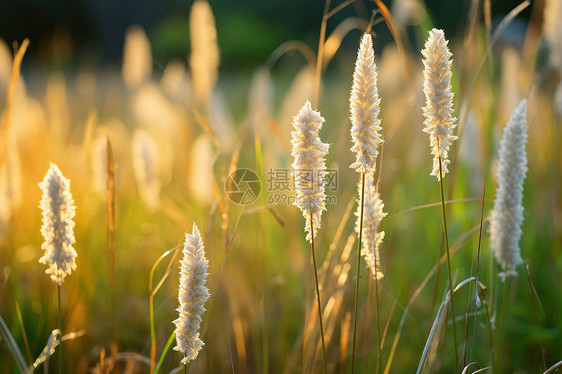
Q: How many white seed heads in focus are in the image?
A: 7